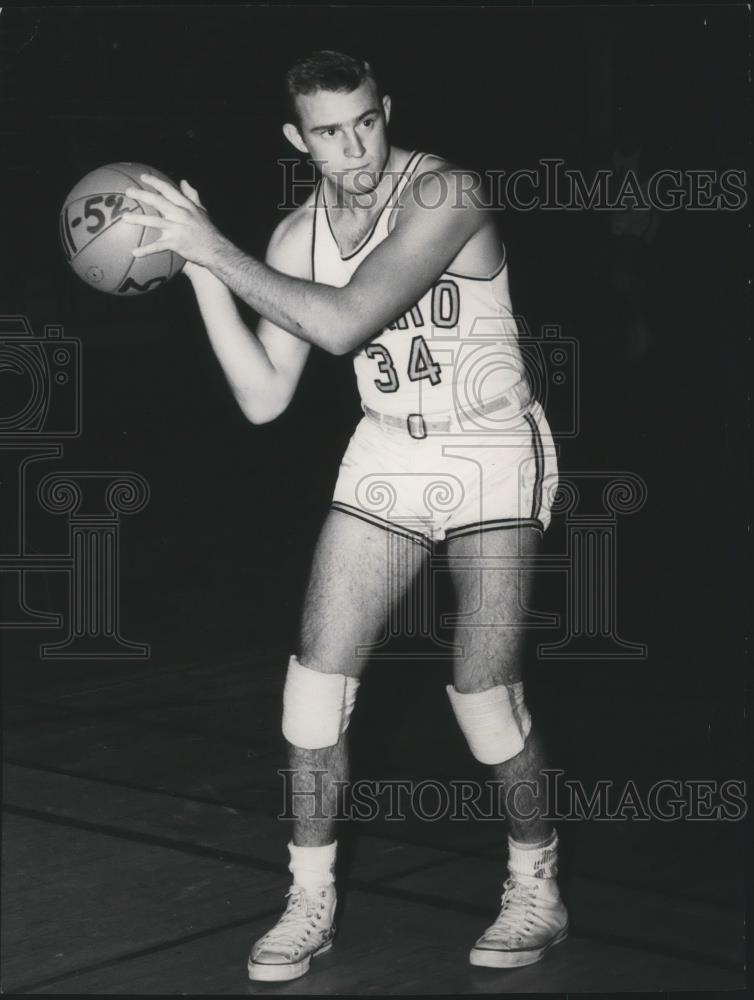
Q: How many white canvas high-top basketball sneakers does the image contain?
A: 2